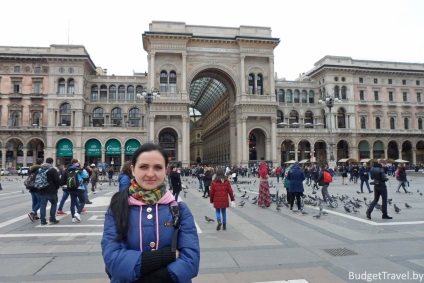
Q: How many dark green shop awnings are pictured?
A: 4